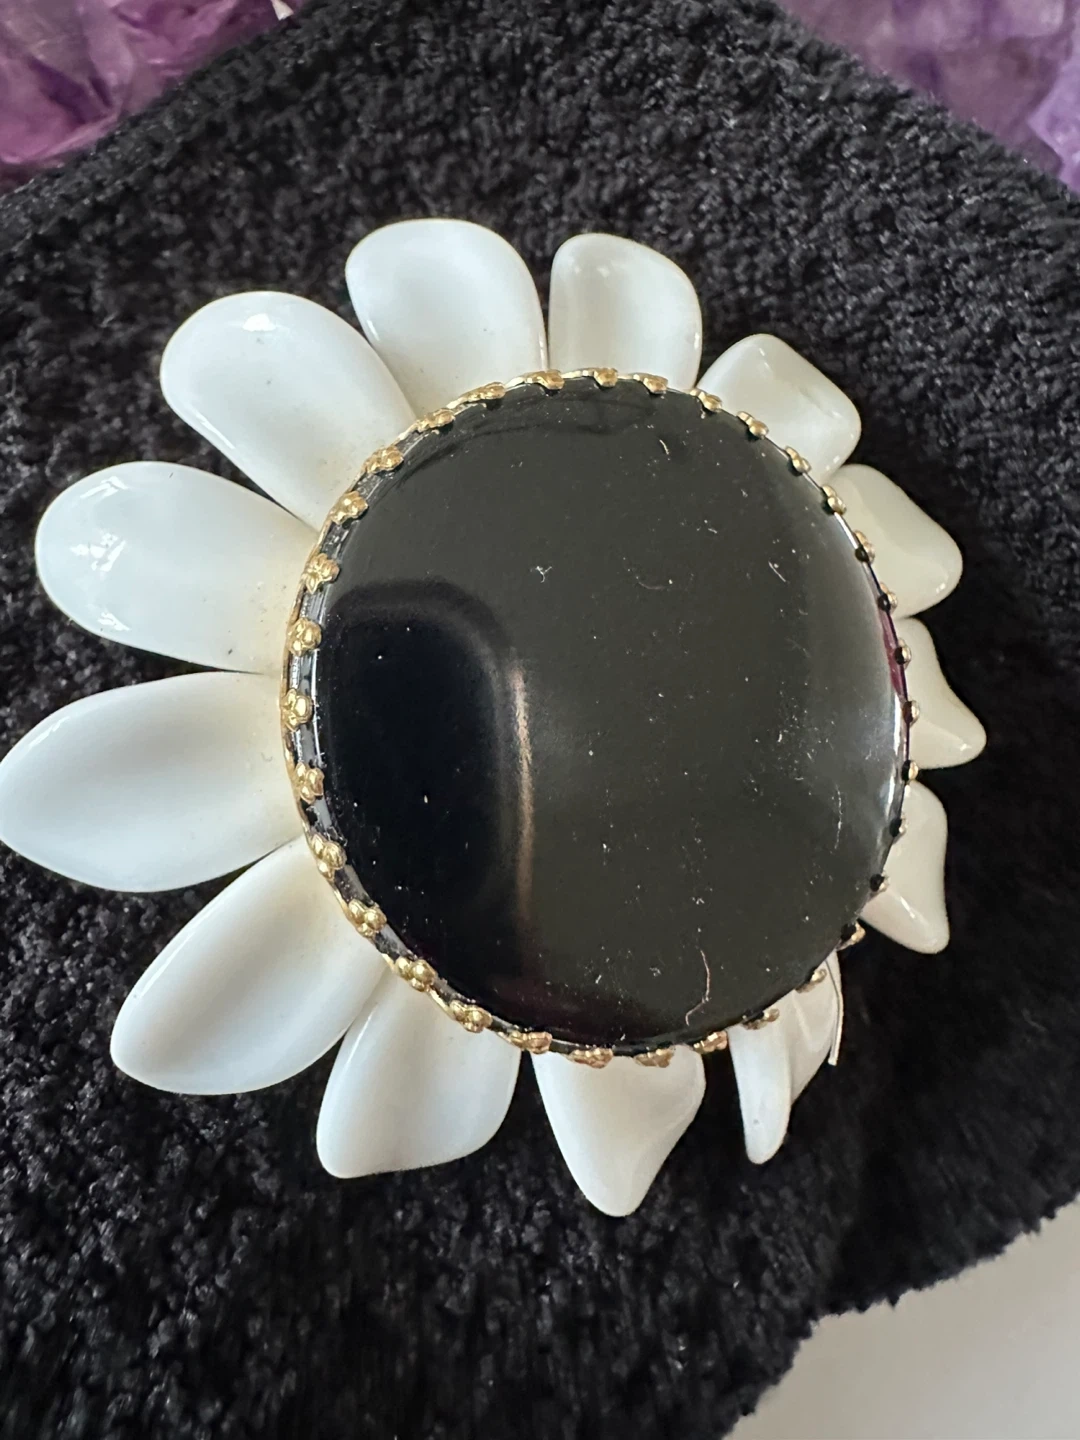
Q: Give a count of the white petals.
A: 13